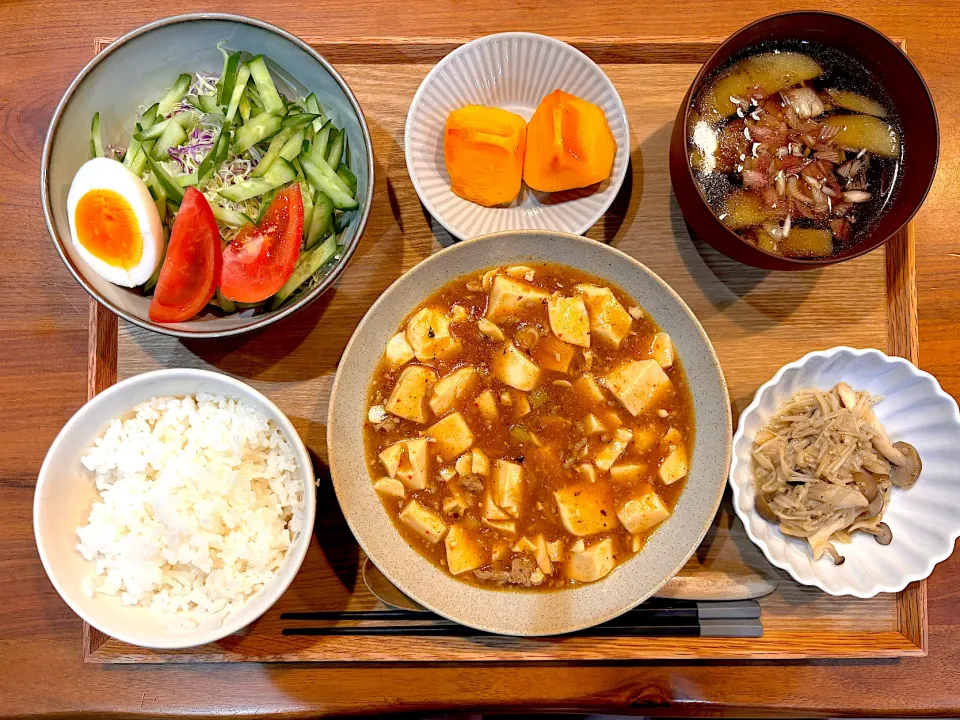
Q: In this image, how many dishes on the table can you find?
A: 6